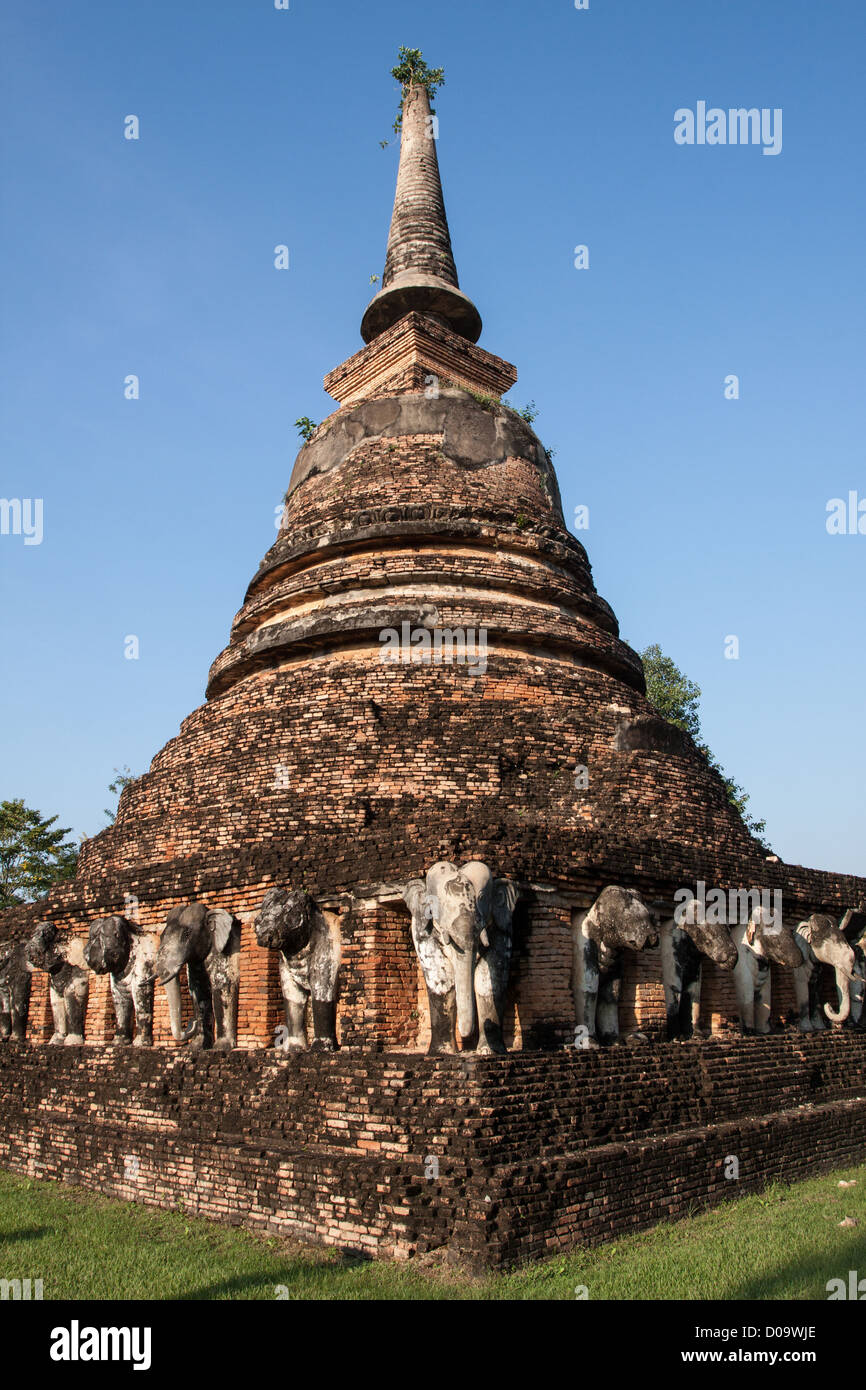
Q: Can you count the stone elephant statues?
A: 11